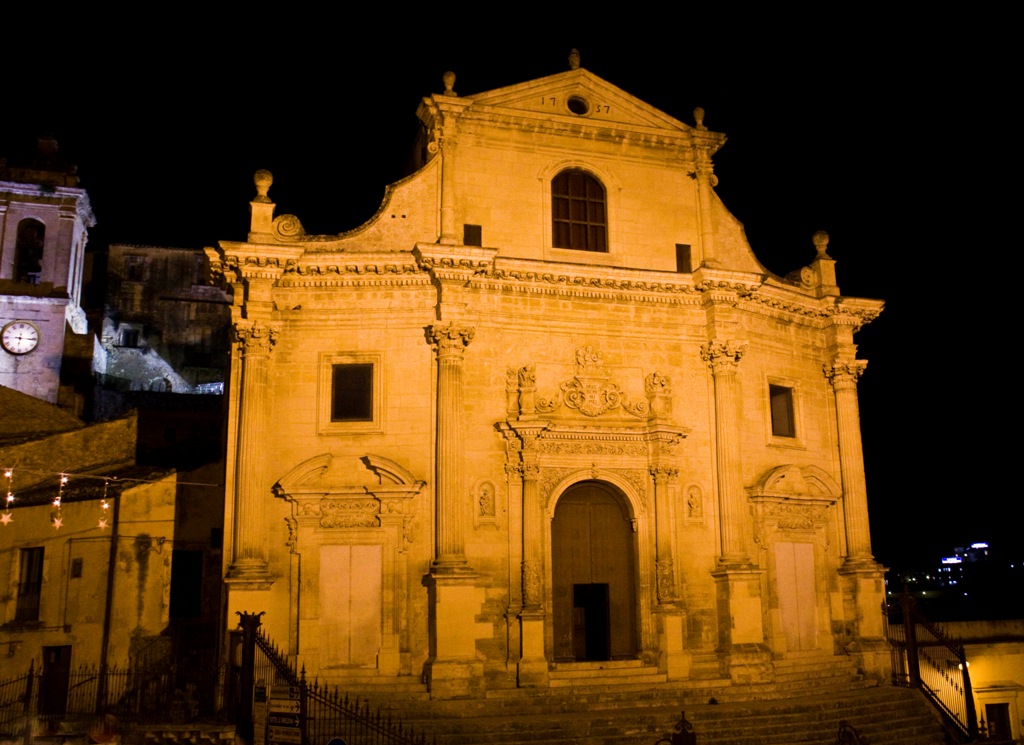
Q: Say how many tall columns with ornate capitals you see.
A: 4